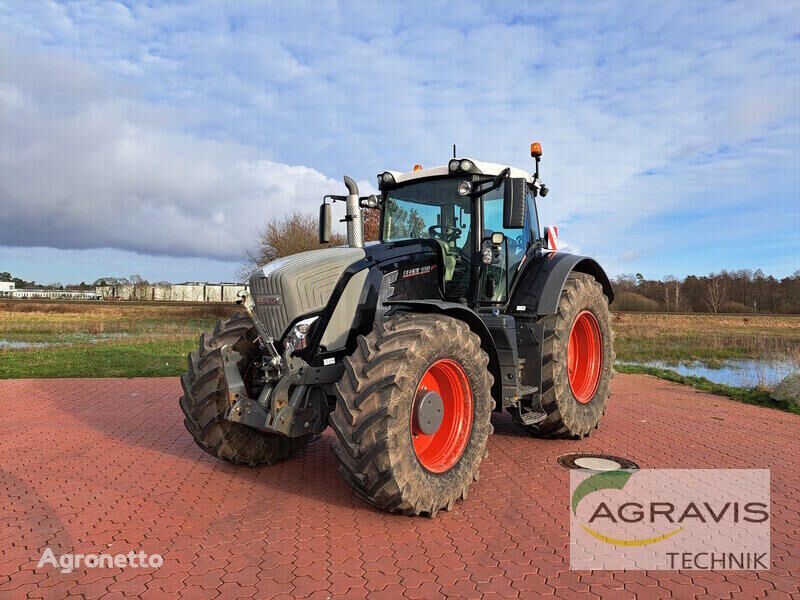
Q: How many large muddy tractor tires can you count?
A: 3